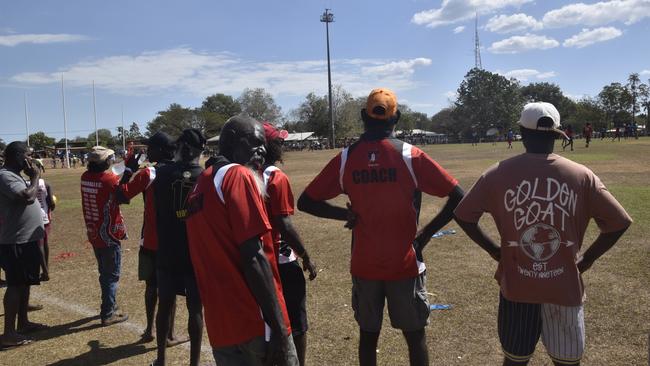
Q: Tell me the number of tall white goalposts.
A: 4